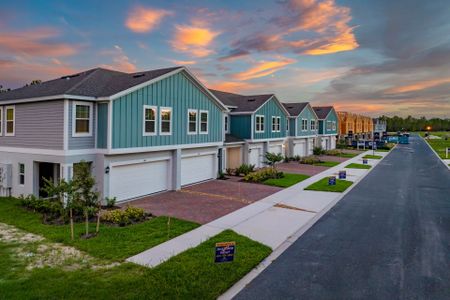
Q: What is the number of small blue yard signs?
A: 4